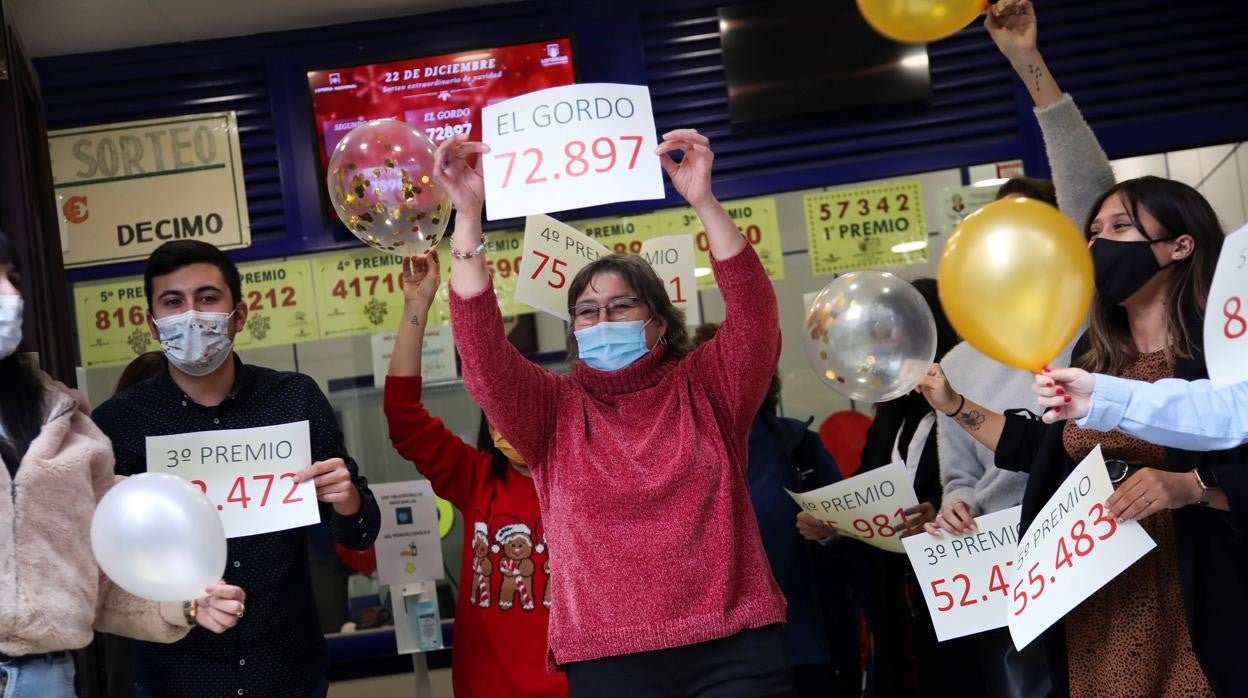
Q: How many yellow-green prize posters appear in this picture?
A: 7